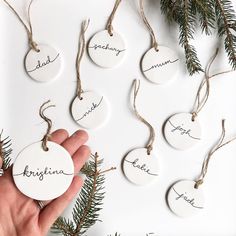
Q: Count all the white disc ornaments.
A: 8